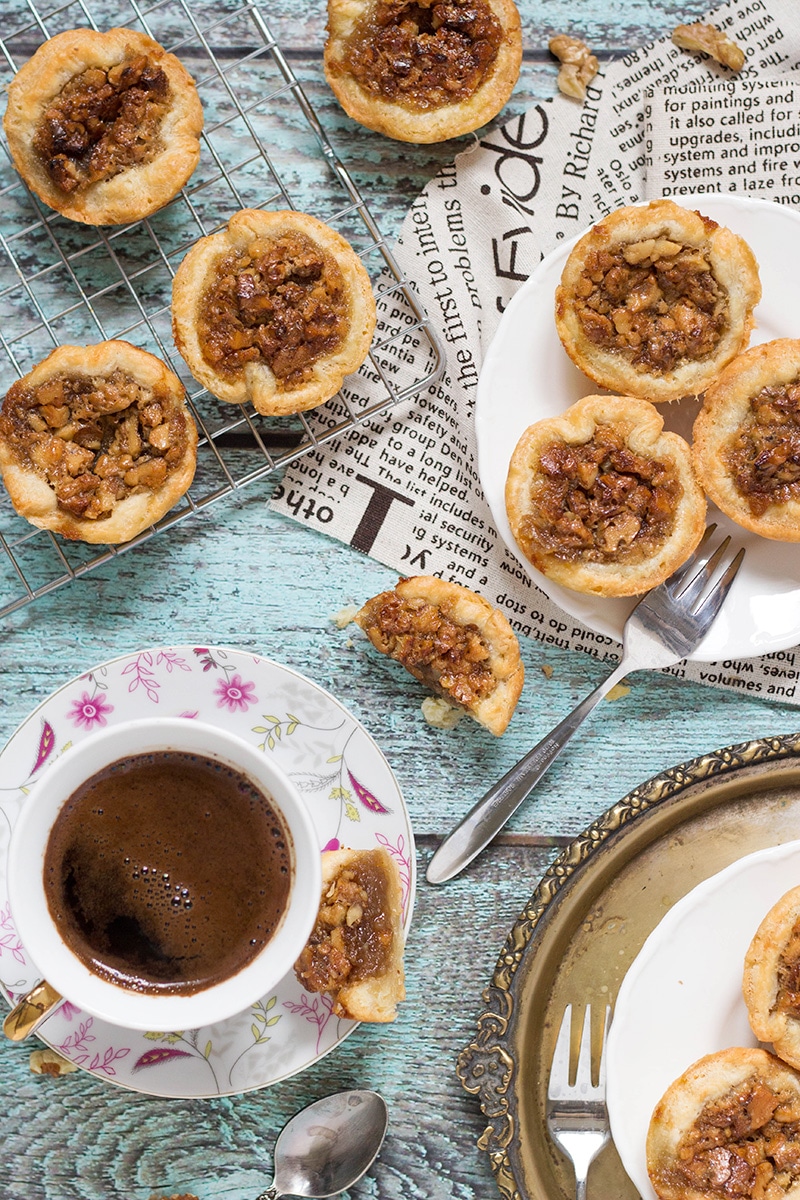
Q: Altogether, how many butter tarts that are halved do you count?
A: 2